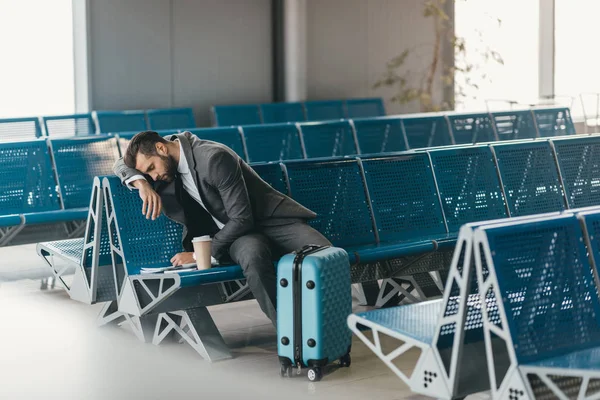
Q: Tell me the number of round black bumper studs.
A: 4